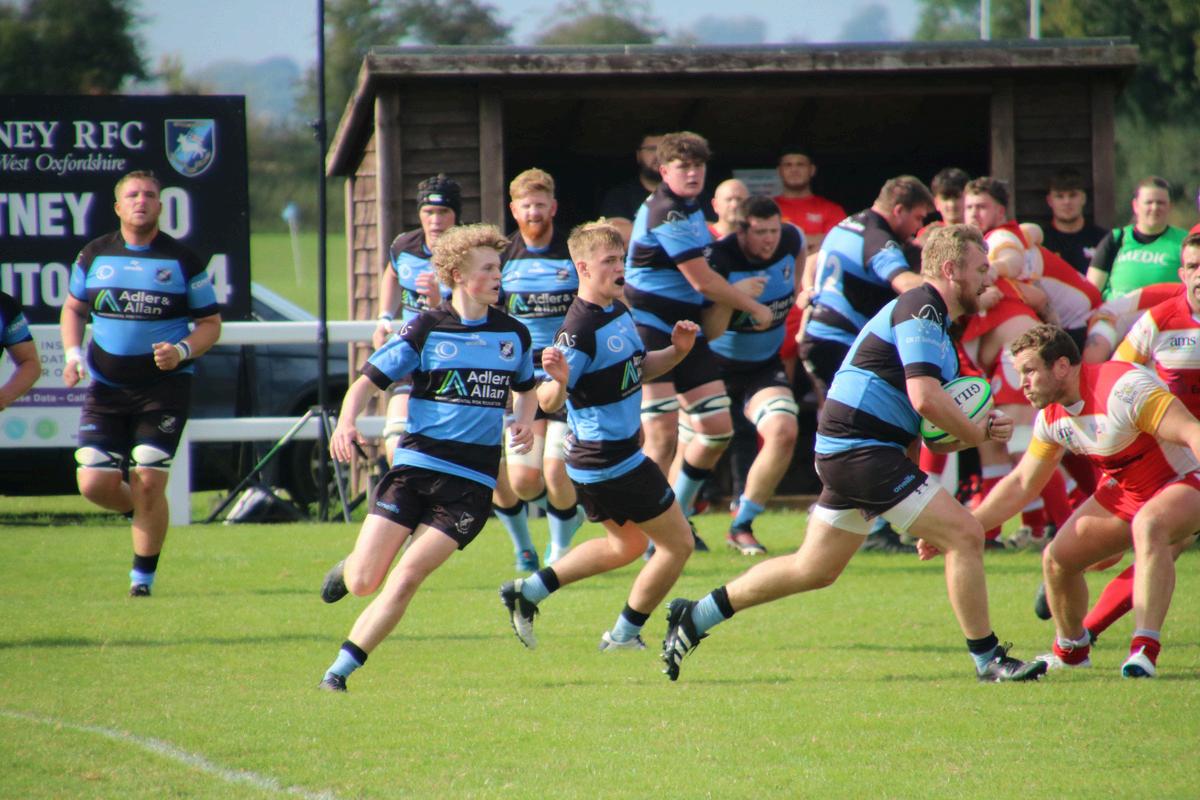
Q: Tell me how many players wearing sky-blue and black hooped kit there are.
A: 10